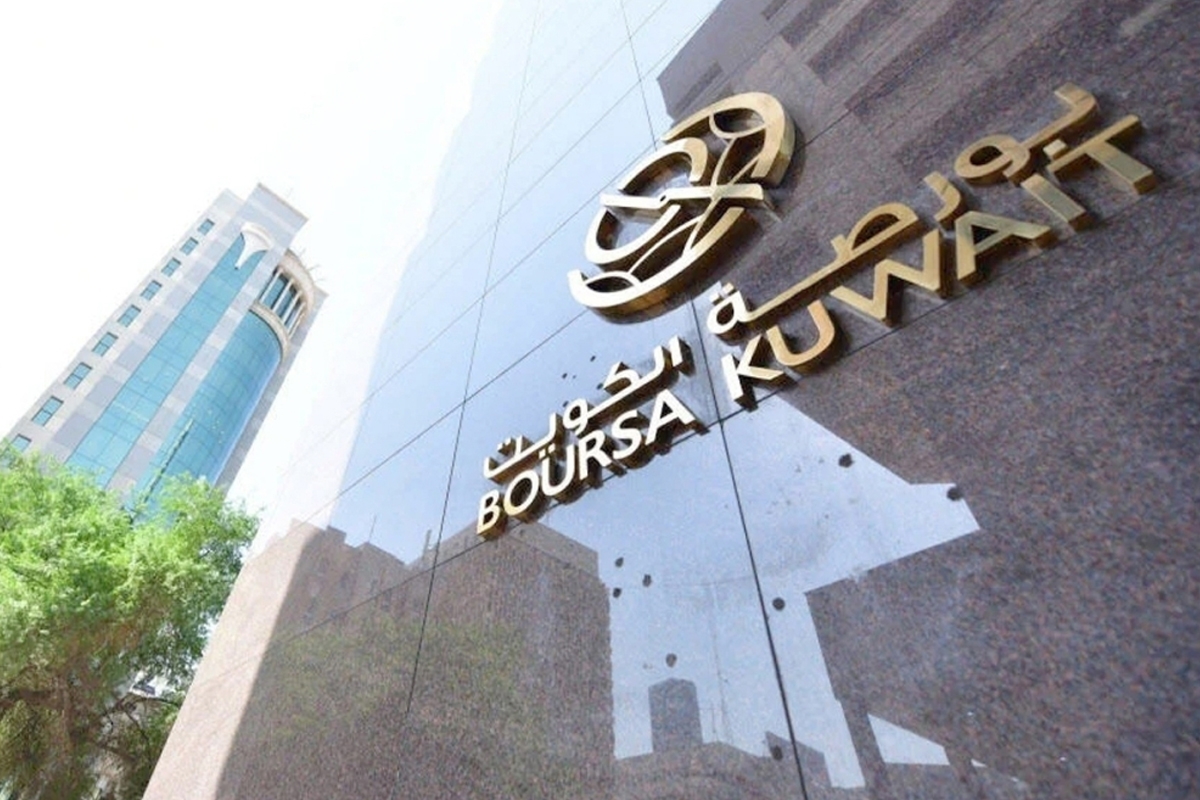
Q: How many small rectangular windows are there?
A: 9